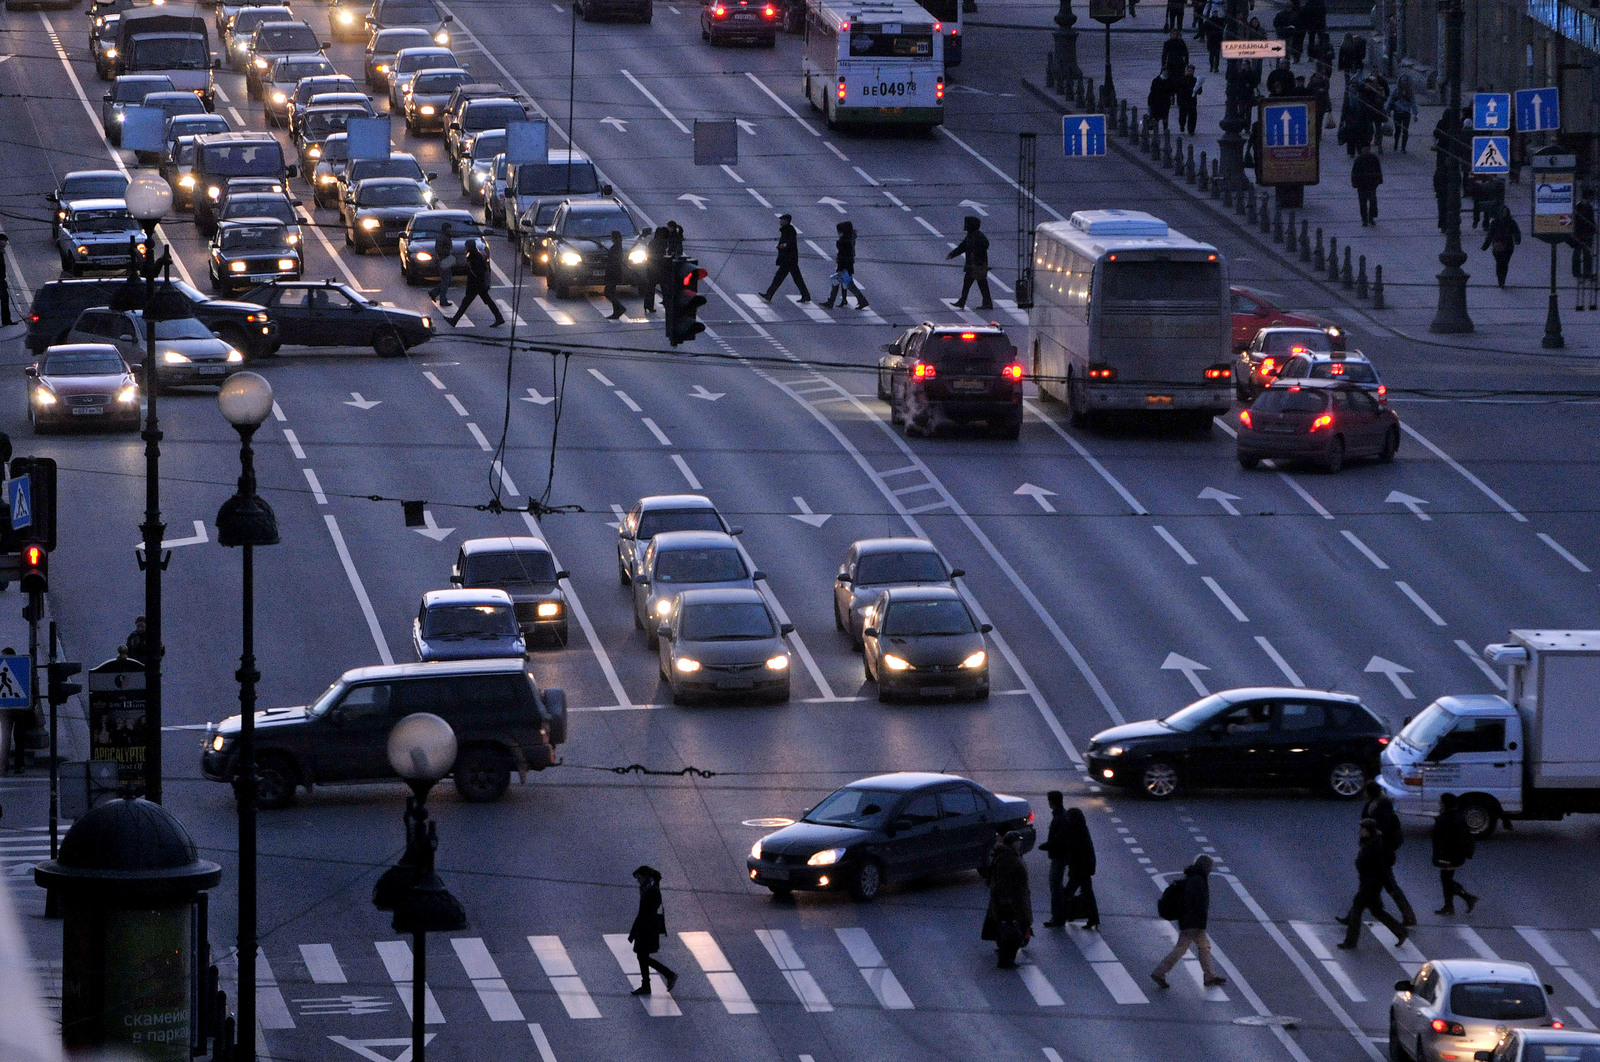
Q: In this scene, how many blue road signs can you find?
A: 7